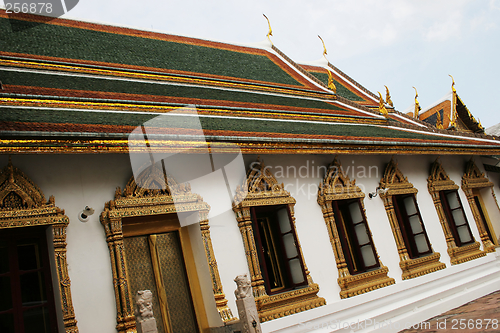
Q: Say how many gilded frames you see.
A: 7